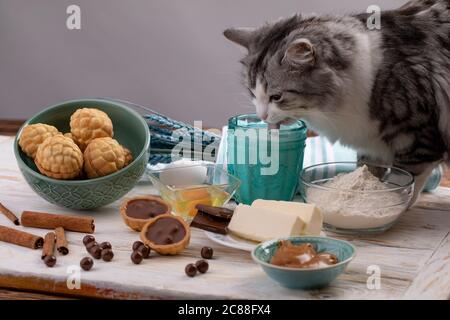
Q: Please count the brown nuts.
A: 13